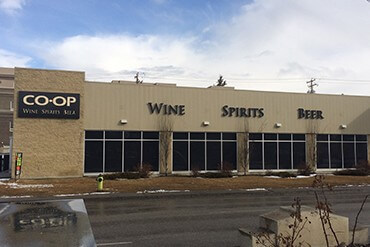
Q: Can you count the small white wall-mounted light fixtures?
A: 4